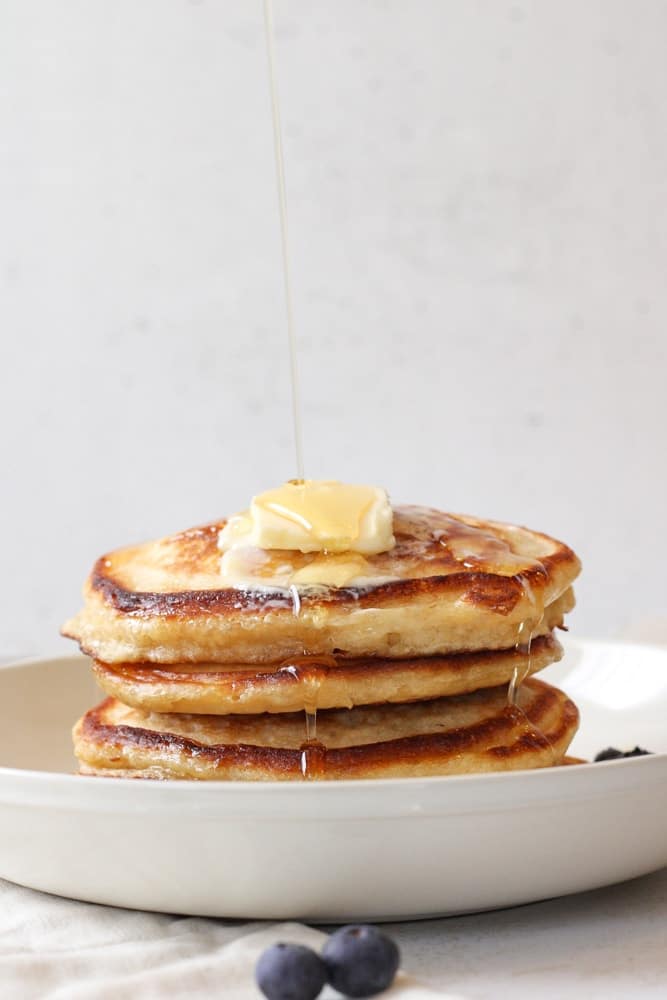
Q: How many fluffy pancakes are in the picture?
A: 3